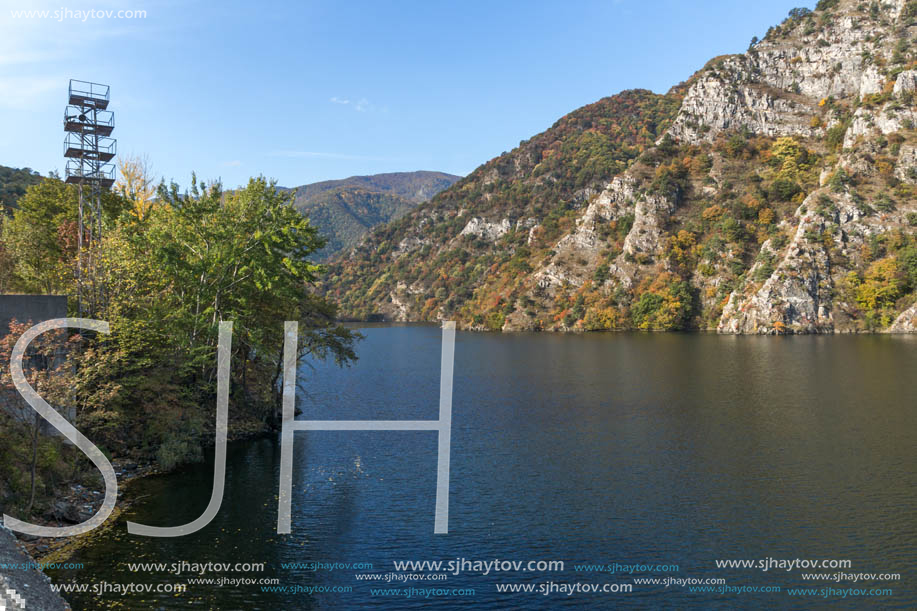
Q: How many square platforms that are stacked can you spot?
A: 4